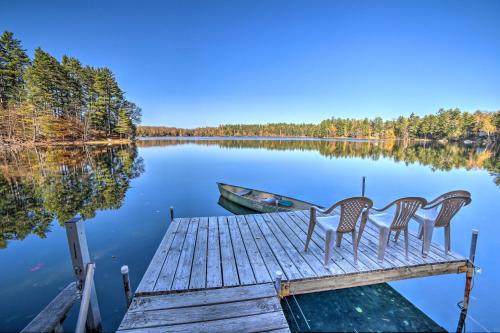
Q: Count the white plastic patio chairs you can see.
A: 3